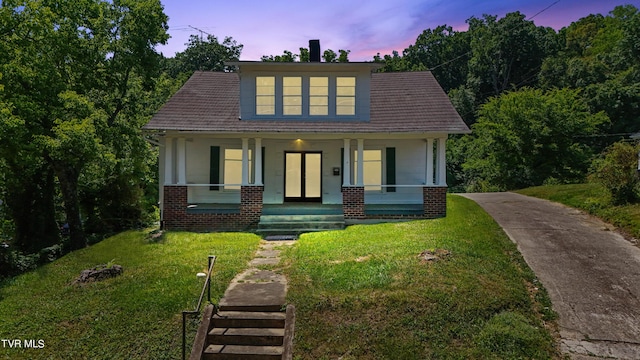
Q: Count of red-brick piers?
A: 4